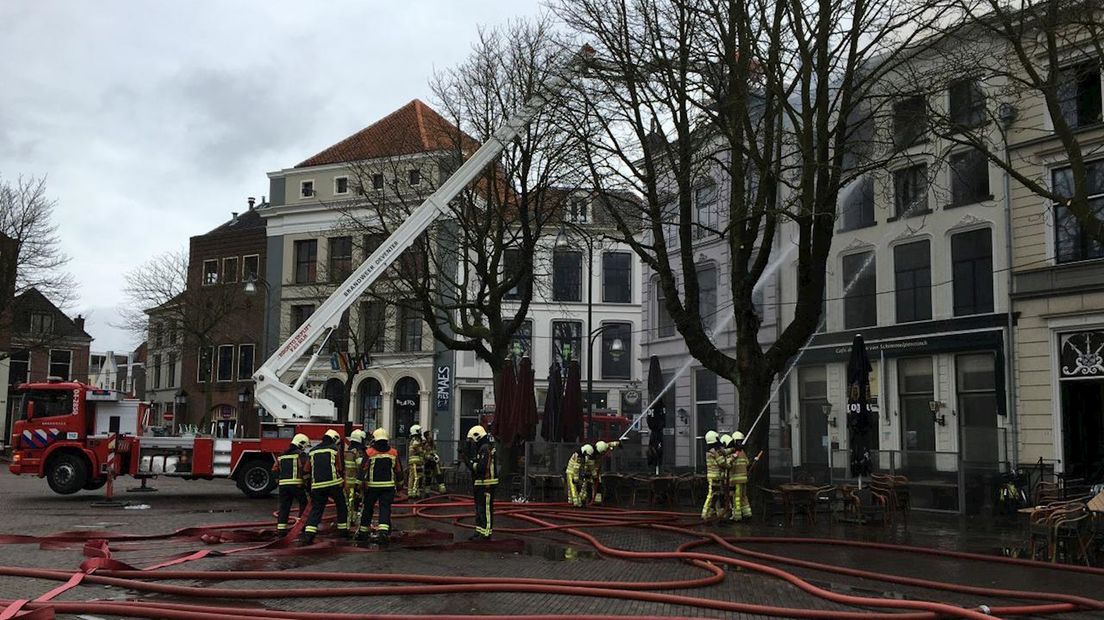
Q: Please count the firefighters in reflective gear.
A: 12